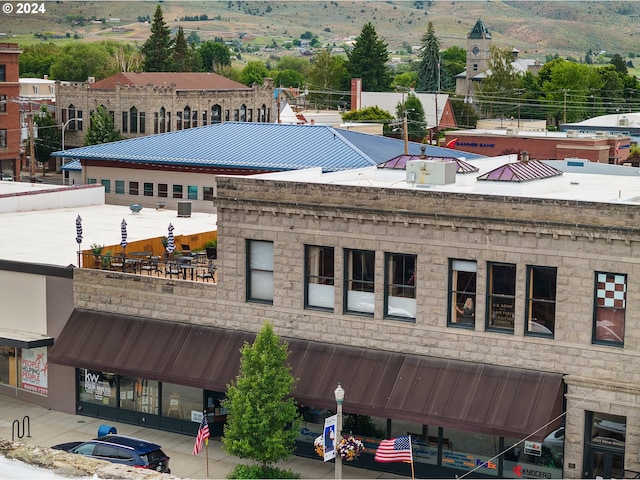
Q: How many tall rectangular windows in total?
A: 8